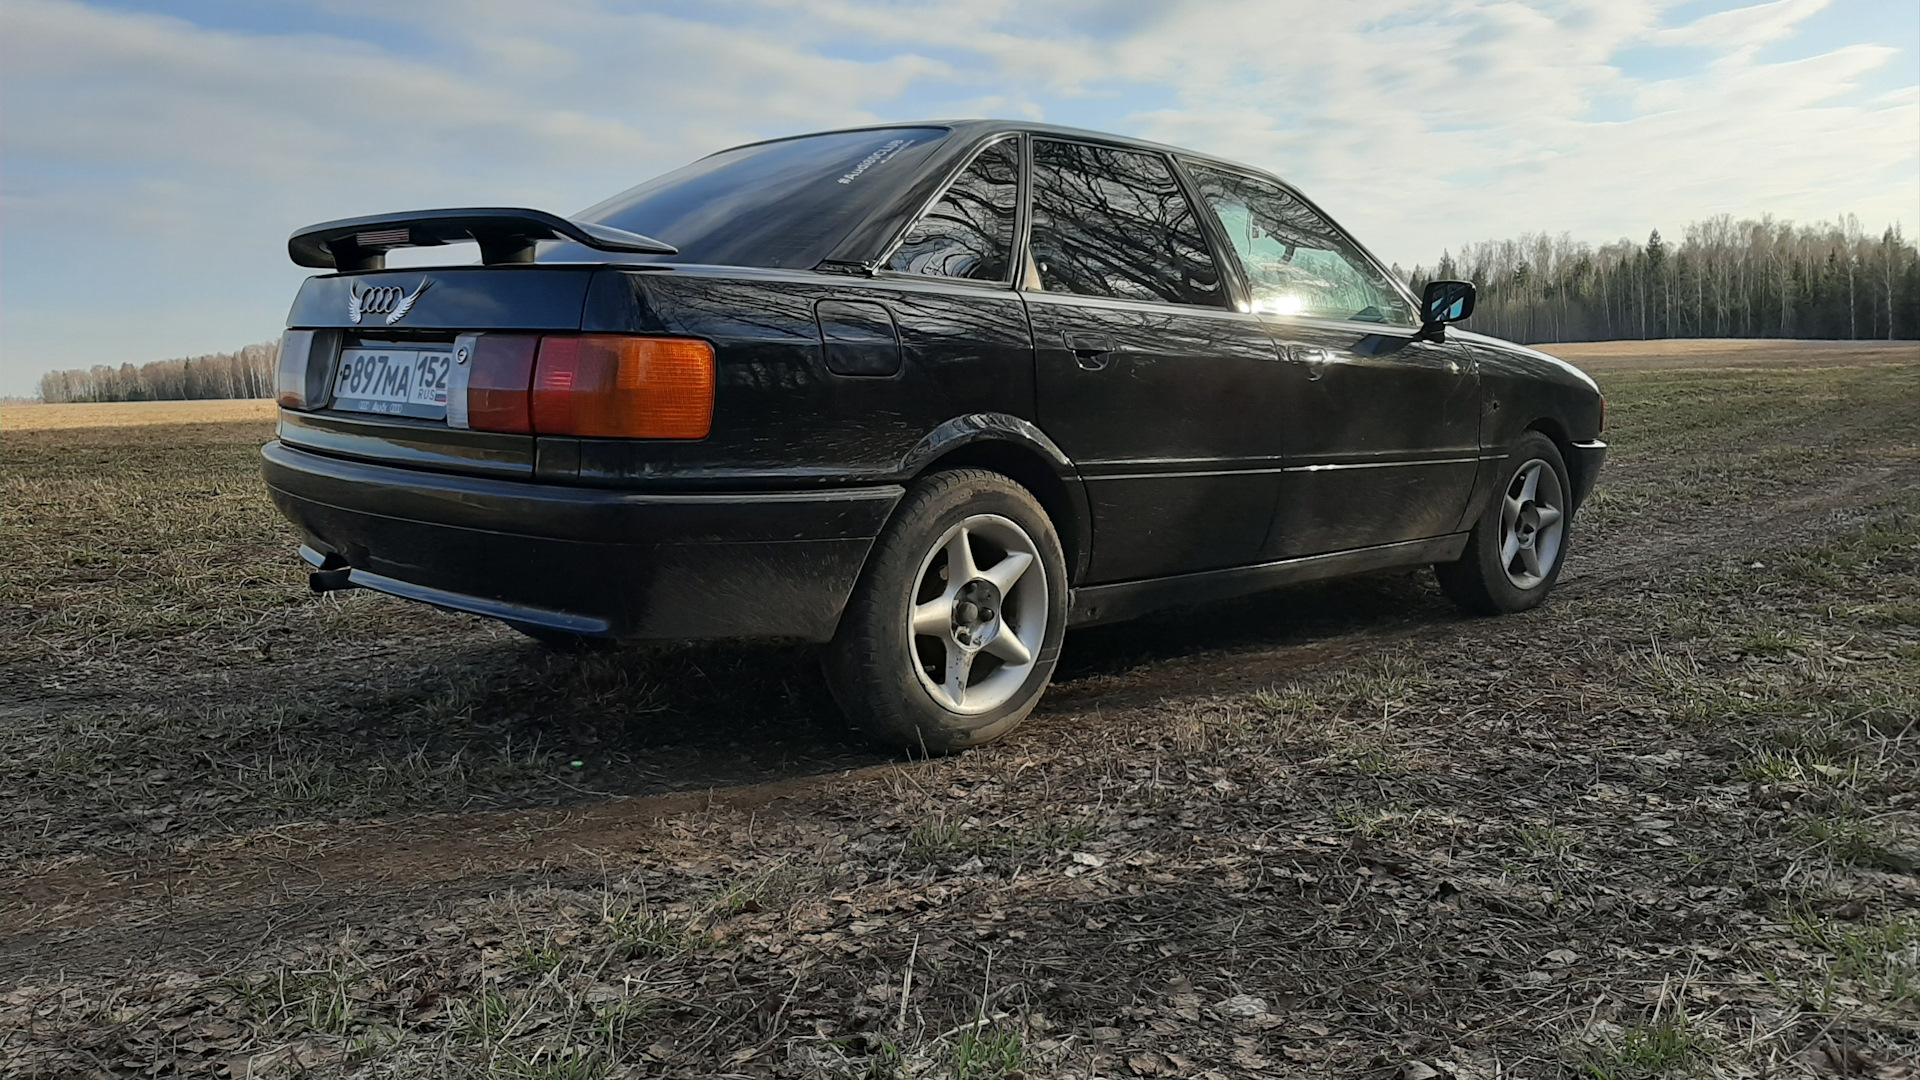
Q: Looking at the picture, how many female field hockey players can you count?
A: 0